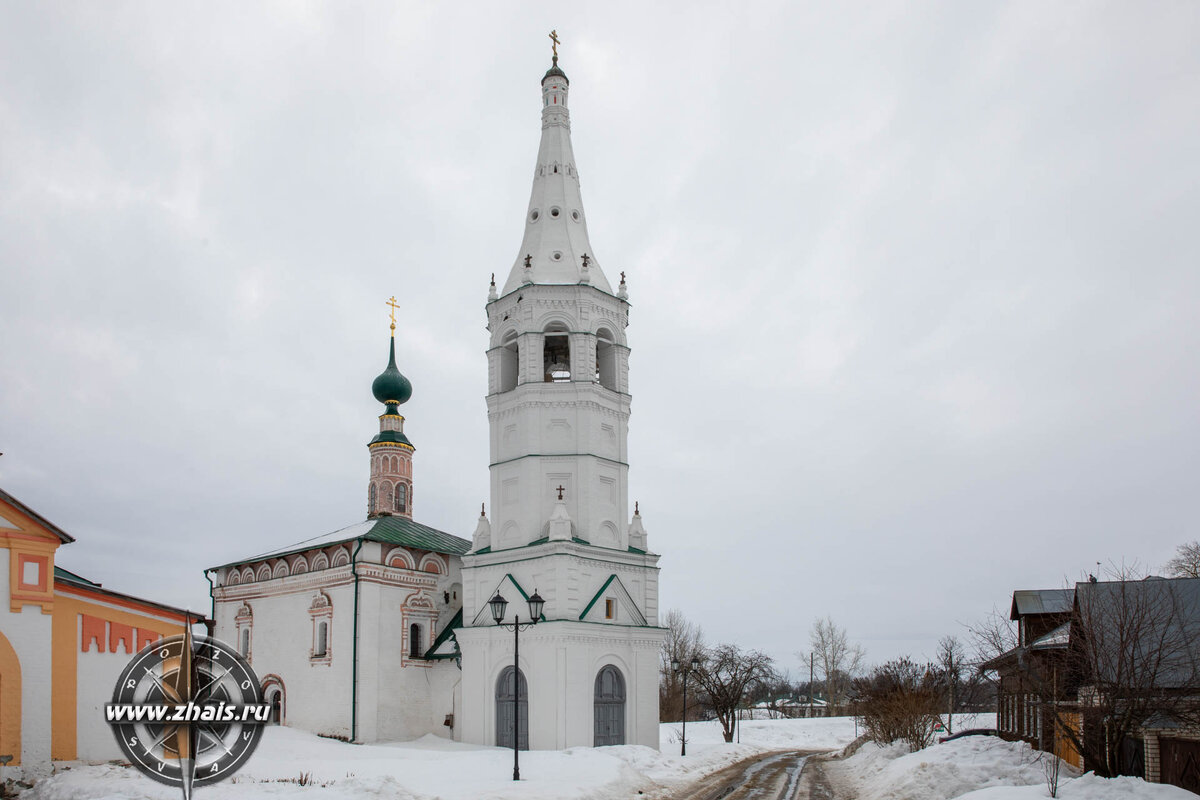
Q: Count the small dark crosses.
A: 7